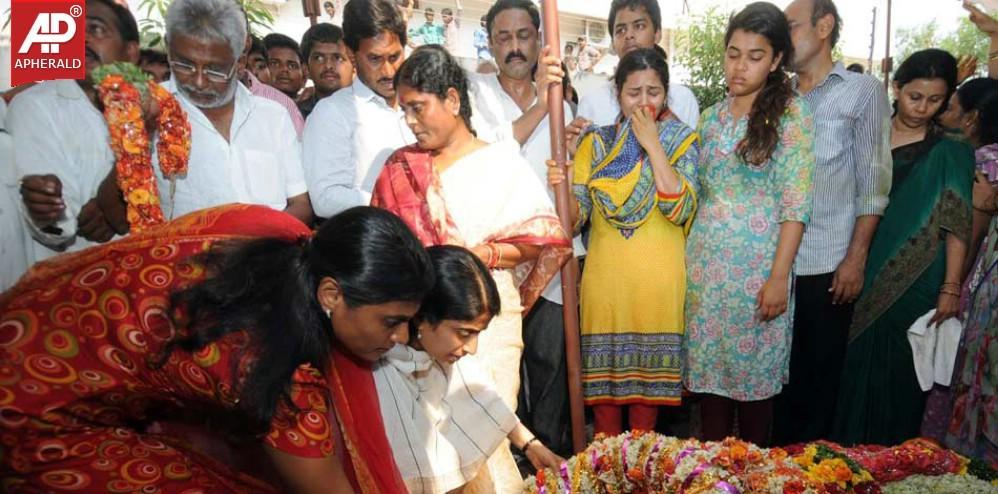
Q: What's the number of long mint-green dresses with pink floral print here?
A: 1